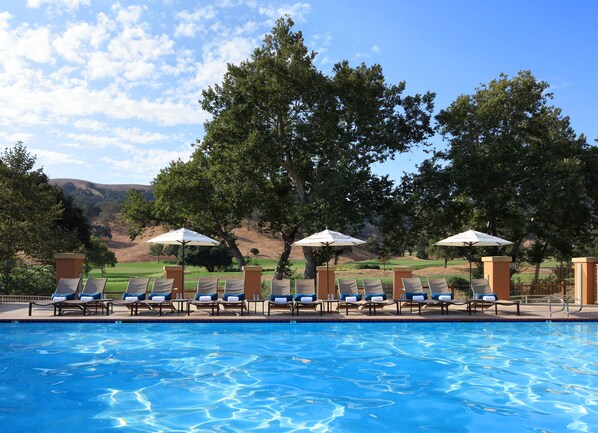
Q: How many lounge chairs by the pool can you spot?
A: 13